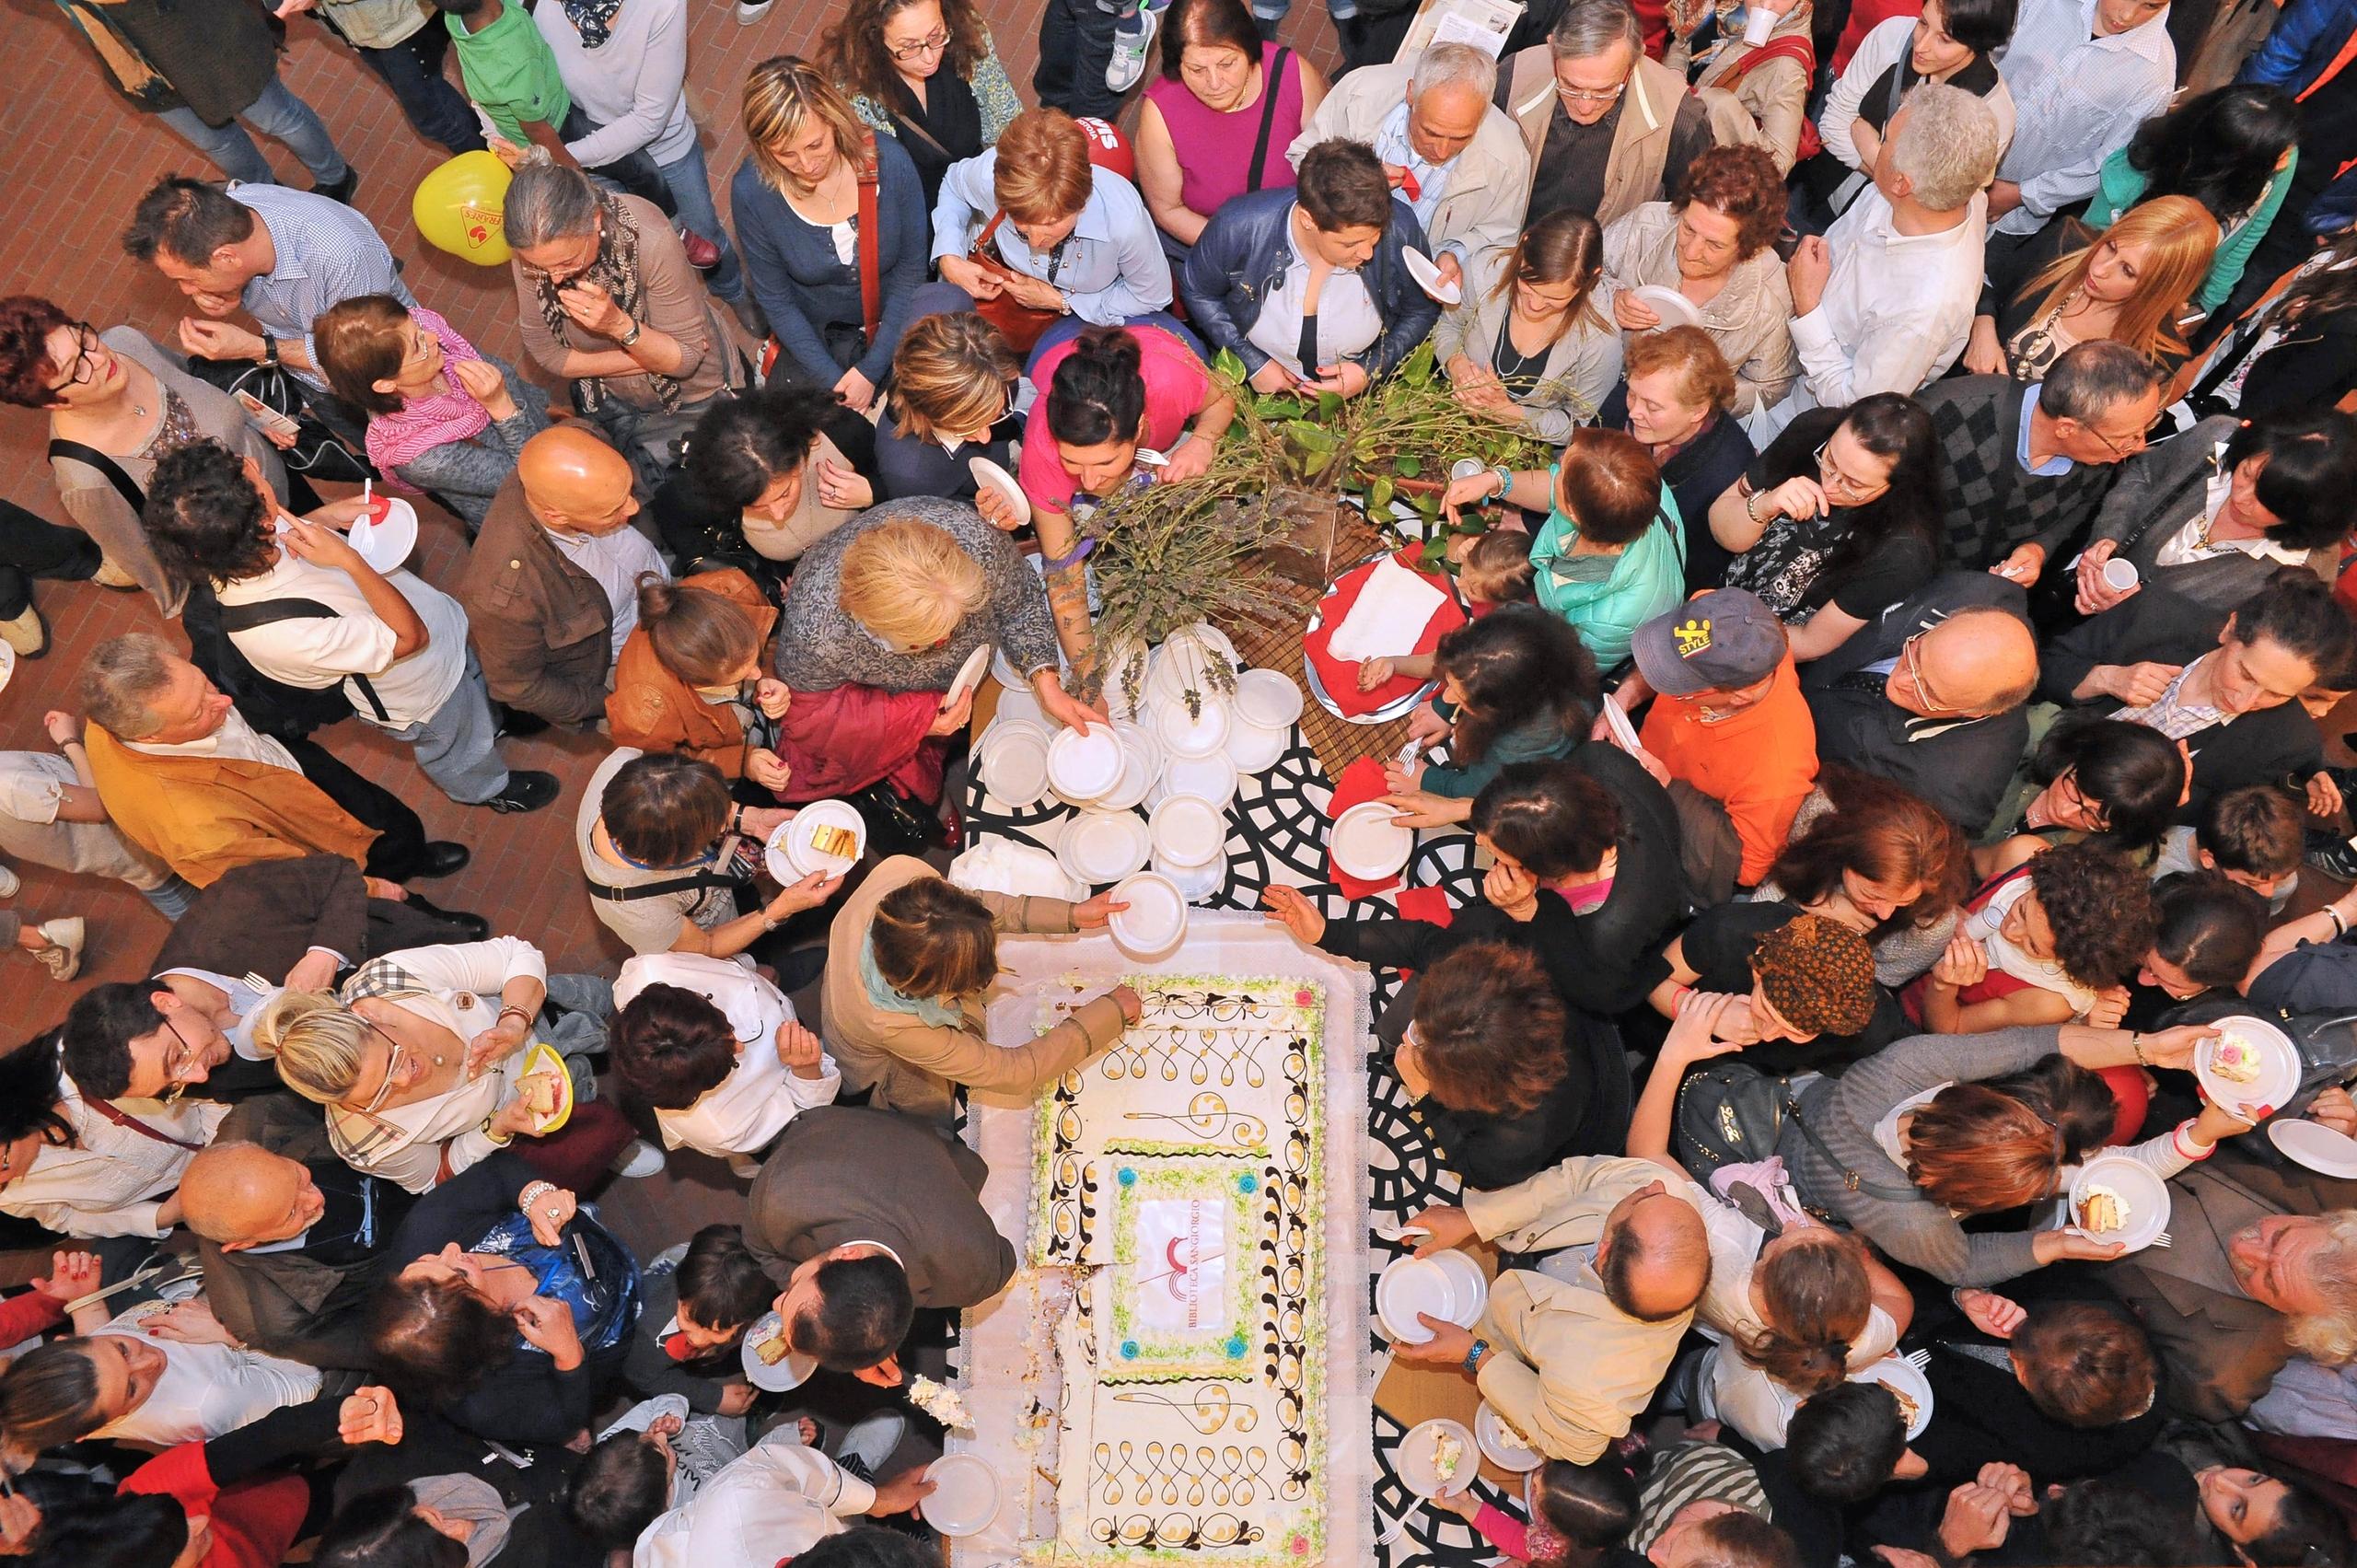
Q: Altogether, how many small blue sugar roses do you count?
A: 4